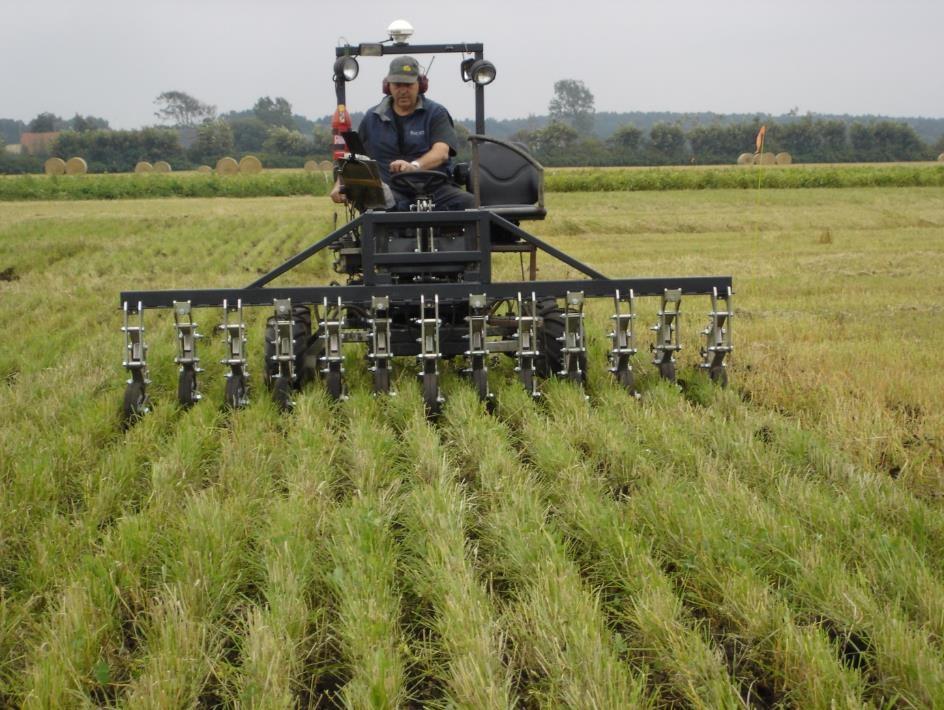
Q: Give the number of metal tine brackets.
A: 13